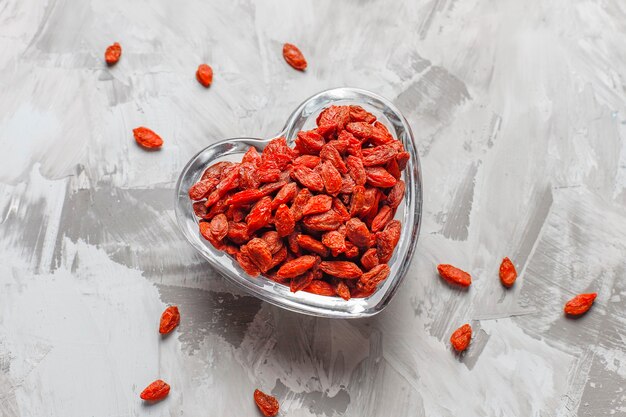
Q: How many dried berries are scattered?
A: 11